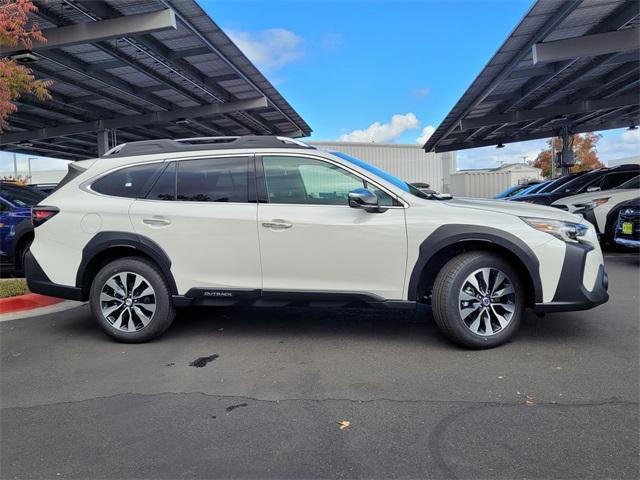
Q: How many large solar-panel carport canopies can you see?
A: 2